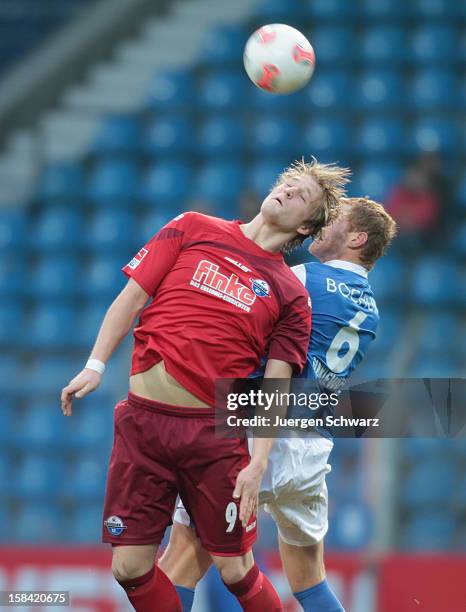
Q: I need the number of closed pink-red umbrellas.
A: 0